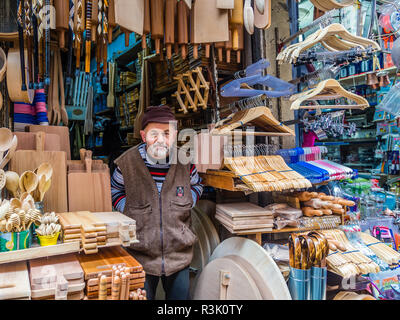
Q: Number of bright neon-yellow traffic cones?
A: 0